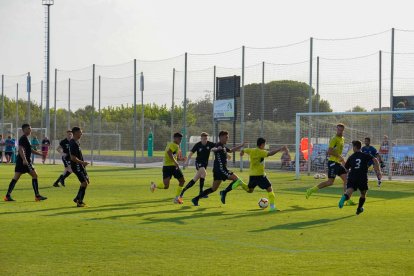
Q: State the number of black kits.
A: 6